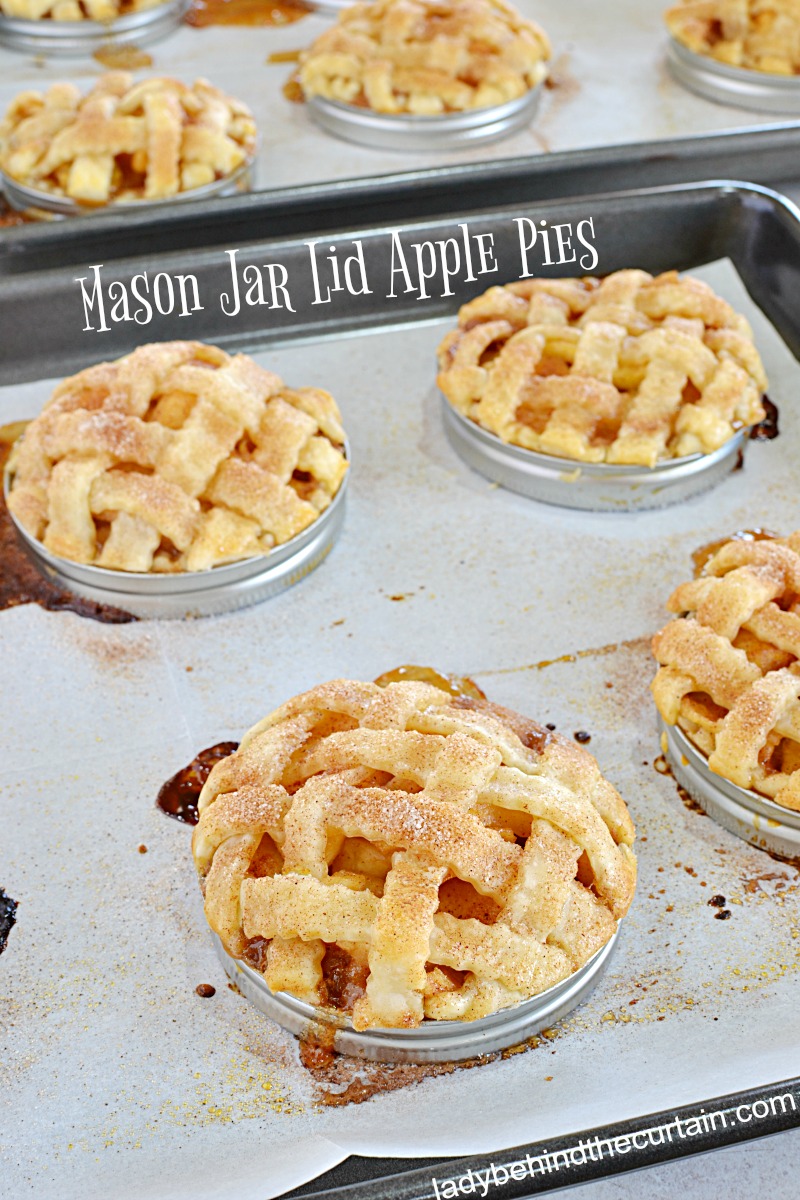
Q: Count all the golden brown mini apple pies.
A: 8